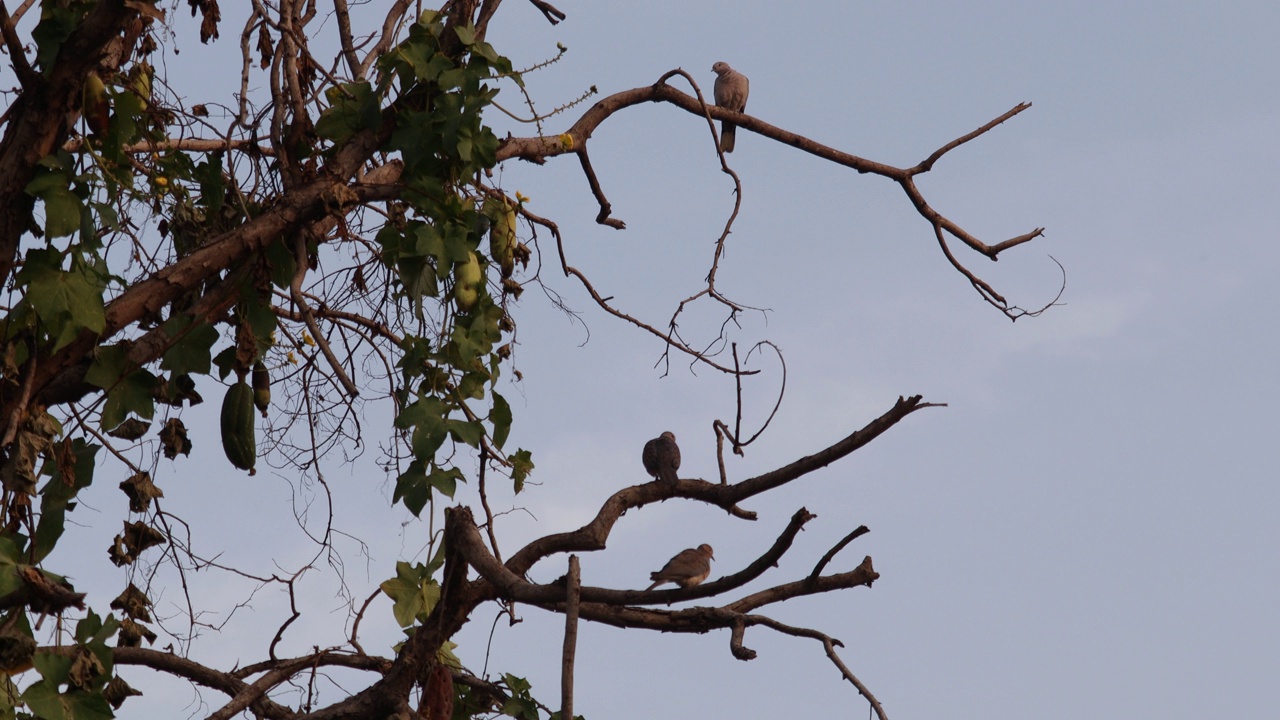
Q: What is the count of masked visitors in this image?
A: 0